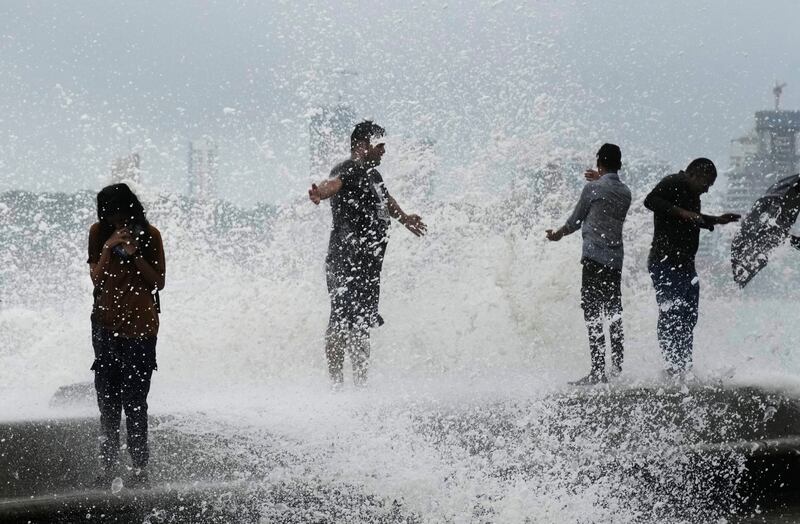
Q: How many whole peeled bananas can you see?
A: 0